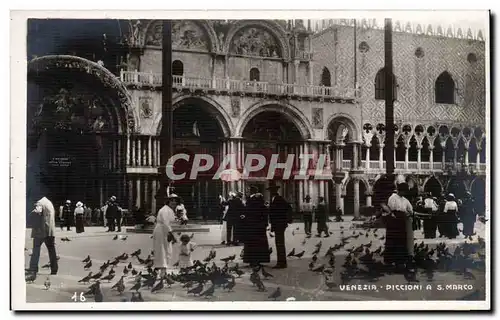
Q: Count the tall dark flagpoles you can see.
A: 2